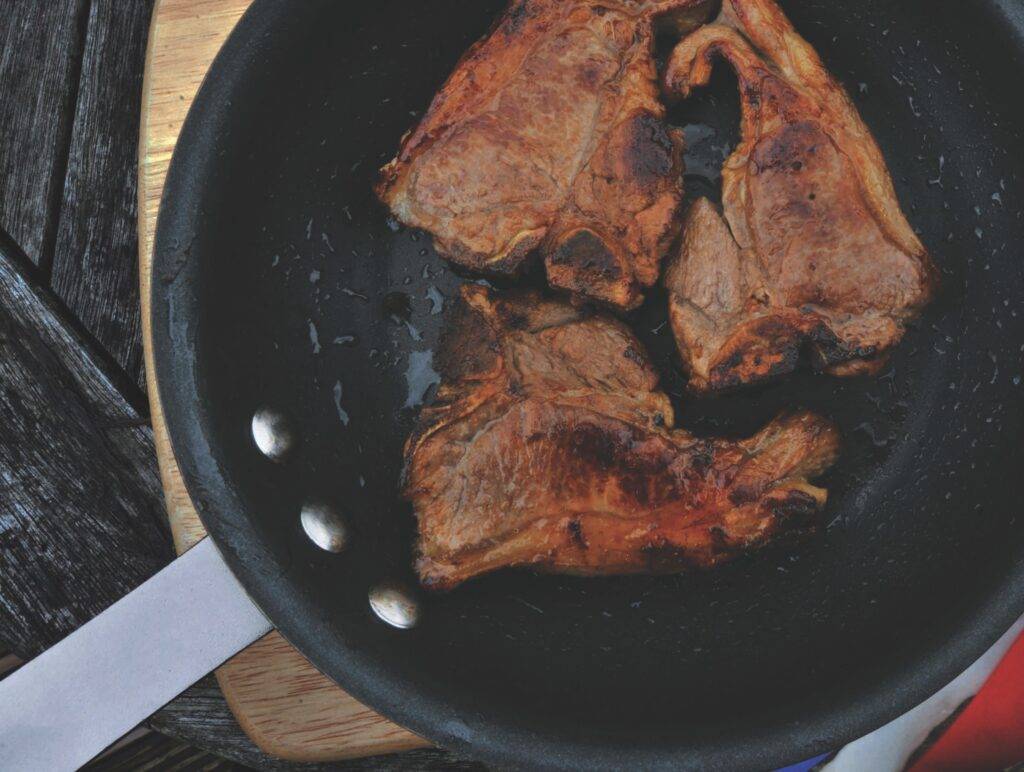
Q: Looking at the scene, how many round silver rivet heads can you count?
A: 3